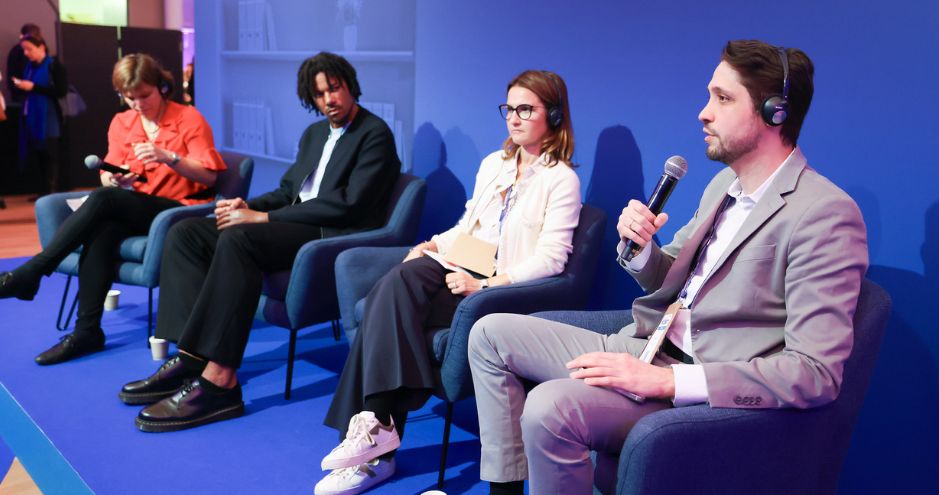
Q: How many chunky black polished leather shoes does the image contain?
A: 2